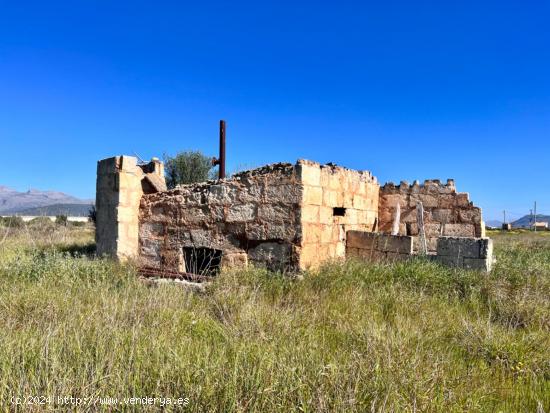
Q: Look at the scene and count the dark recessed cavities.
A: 2